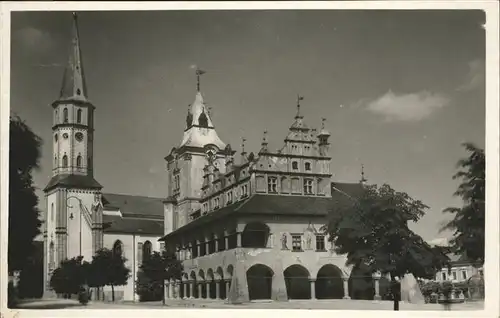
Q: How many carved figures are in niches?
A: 2